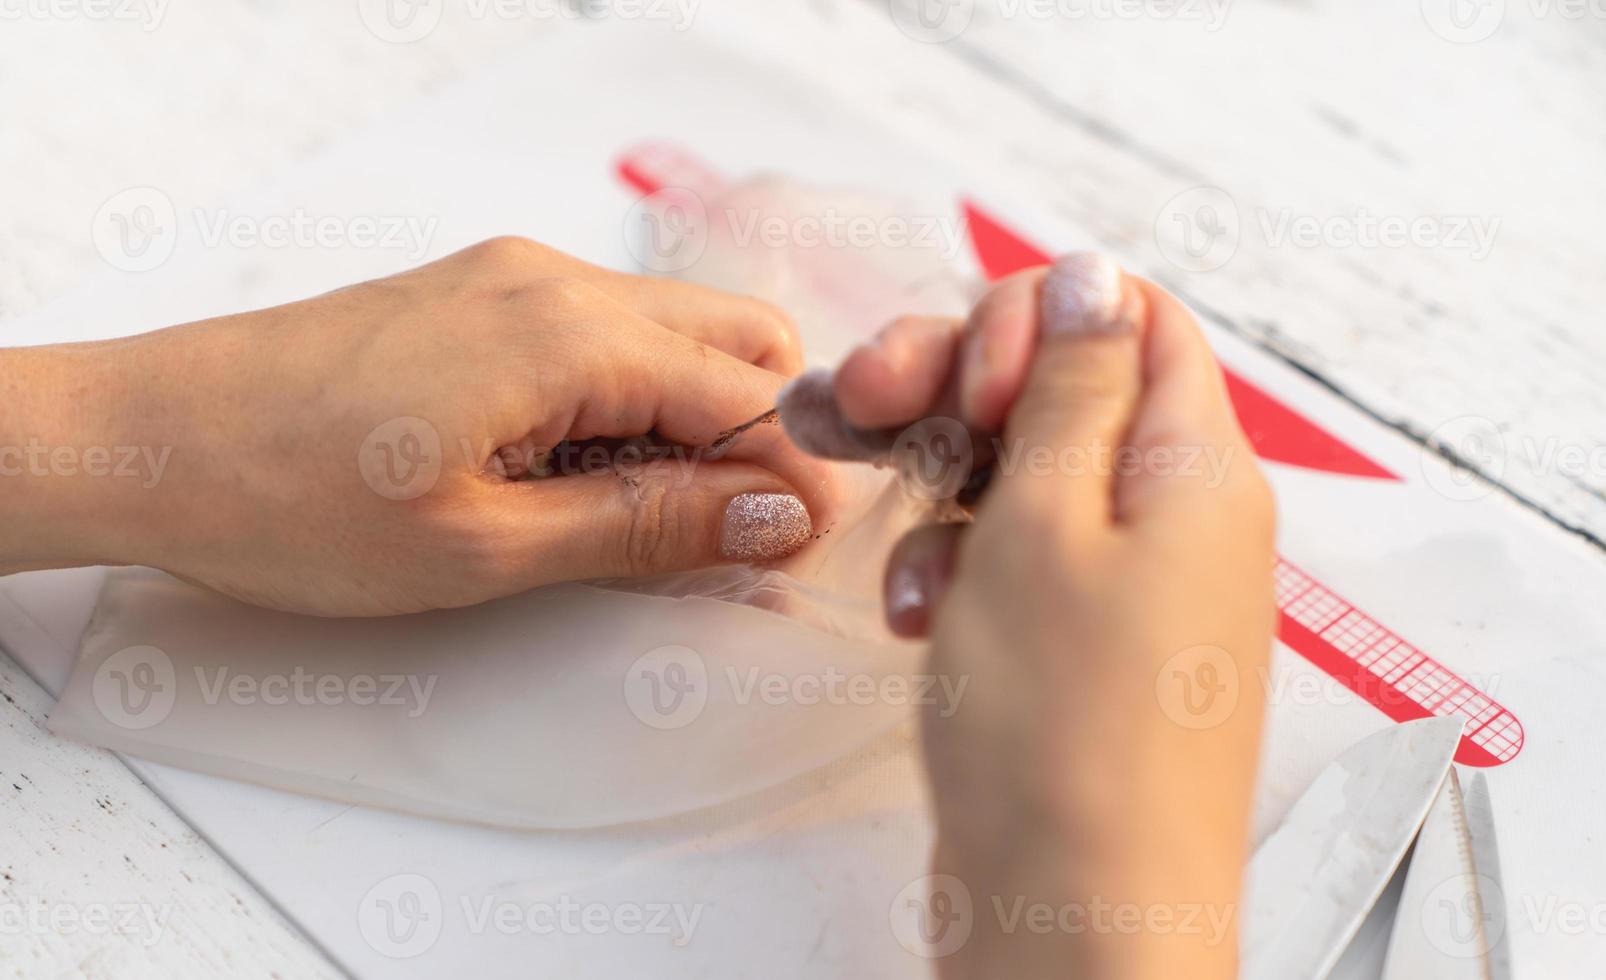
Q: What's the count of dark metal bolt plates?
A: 0